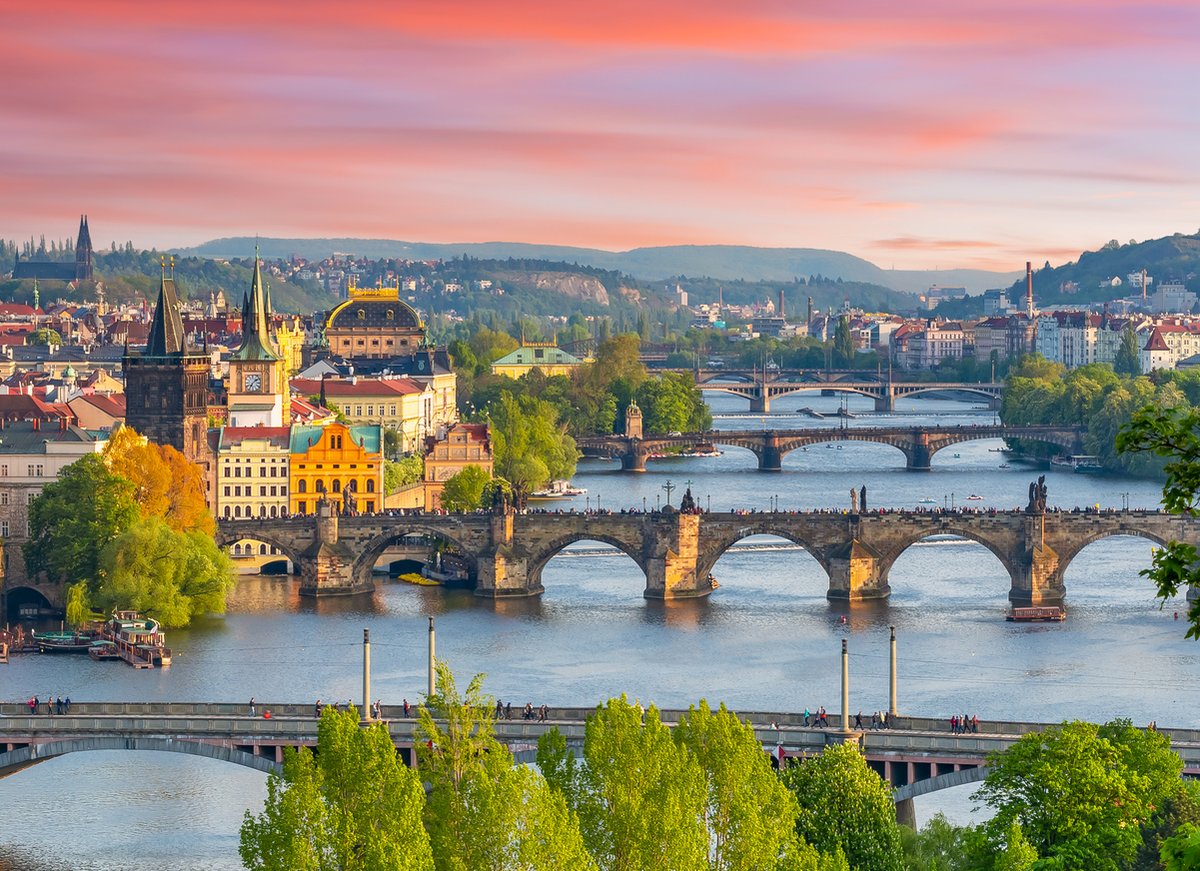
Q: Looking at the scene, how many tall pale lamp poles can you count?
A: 4